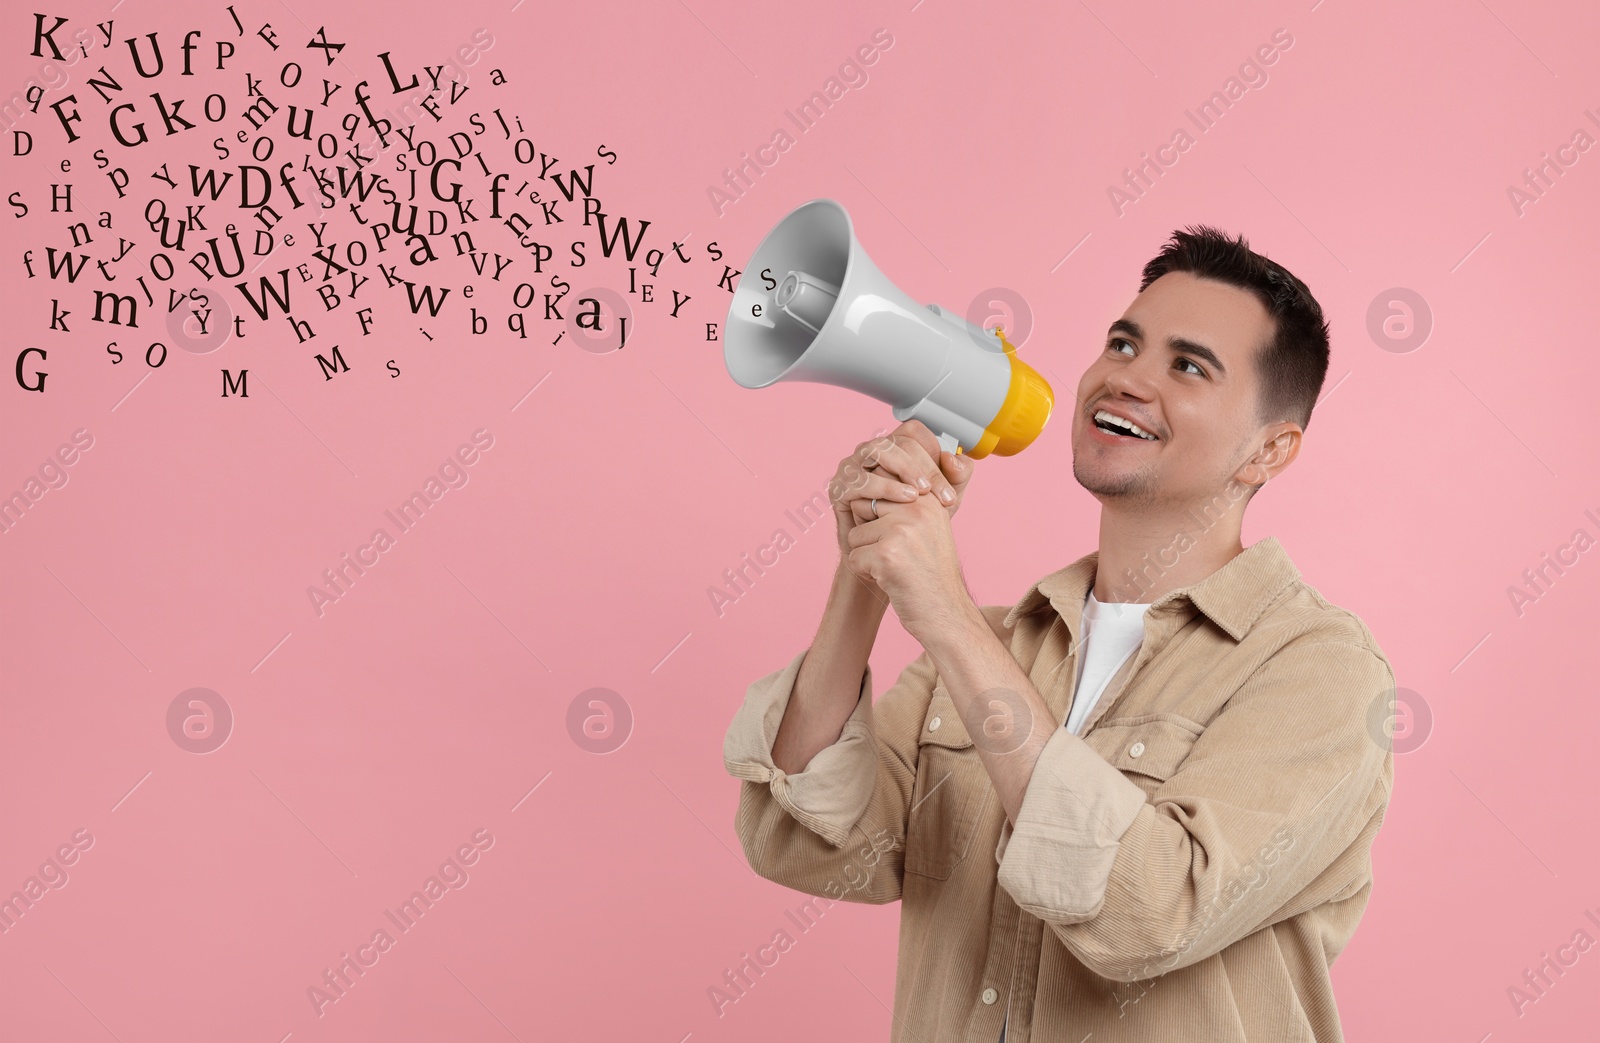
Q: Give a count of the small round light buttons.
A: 3